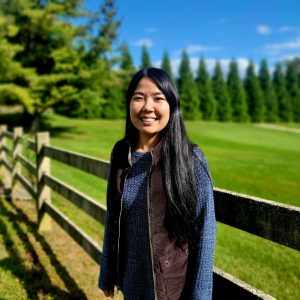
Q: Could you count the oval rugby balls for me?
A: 0